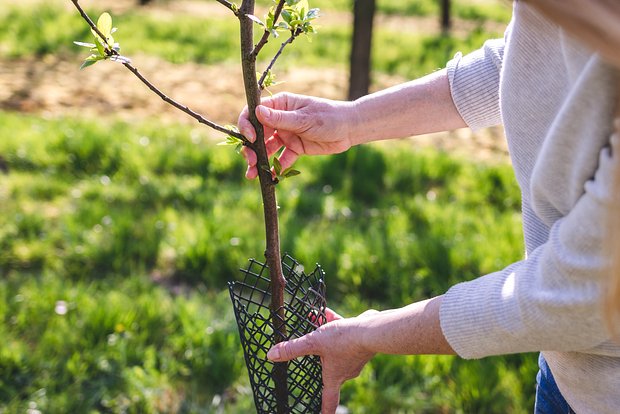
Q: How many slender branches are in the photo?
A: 4